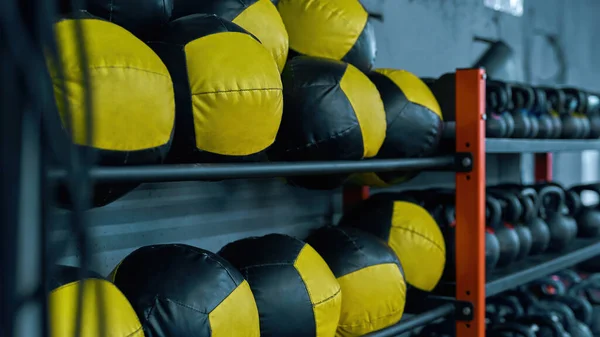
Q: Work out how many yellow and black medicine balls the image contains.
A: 11